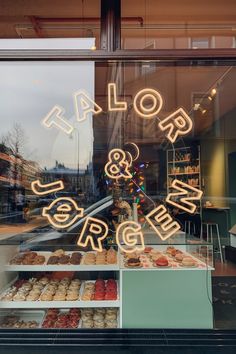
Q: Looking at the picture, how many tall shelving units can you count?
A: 1